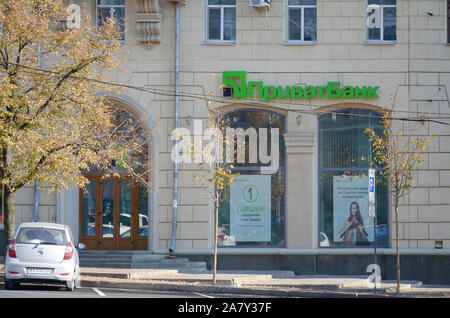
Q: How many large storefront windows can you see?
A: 2